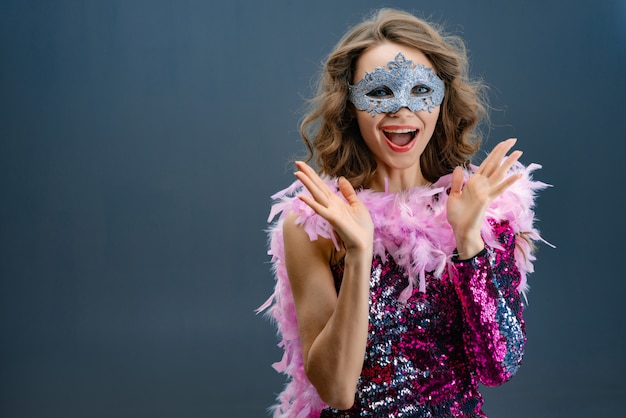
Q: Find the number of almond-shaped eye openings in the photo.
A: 2